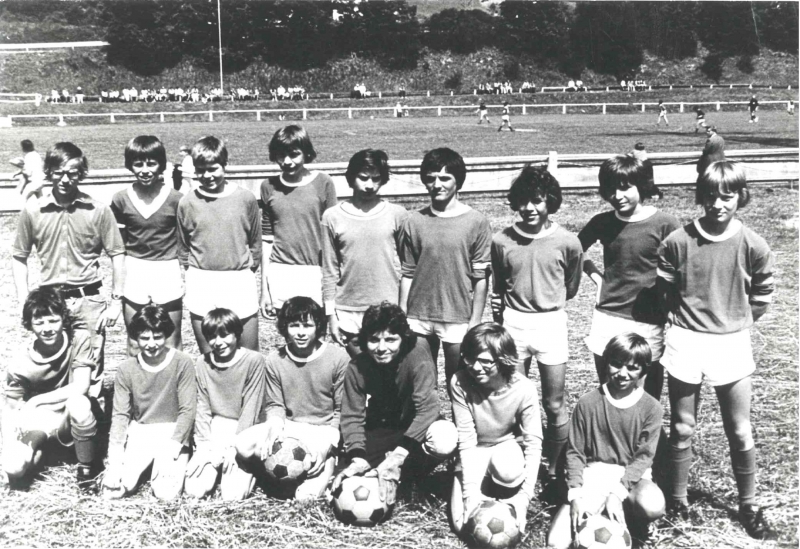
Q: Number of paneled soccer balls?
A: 4